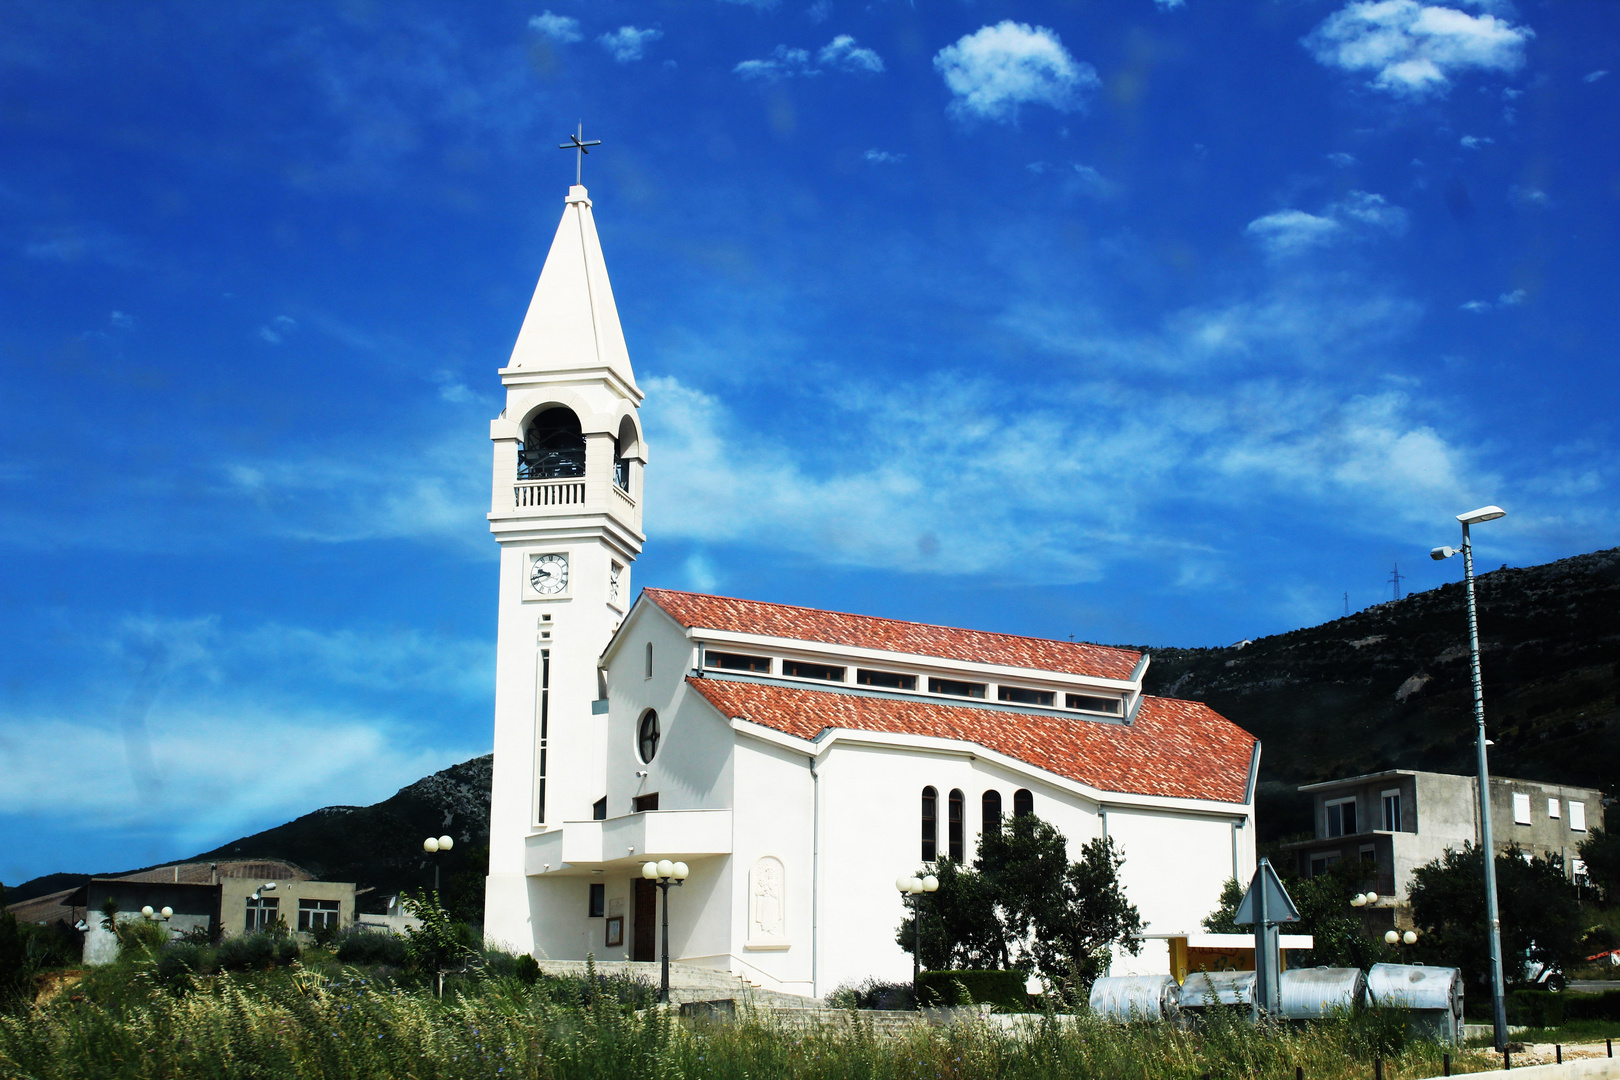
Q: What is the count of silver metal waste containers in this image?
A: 4